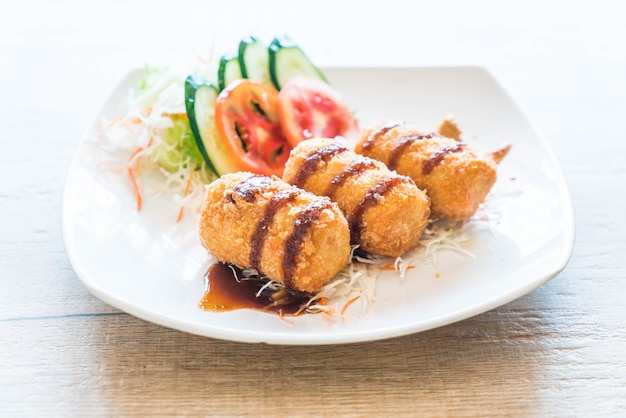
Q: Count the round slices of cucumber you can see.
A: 4